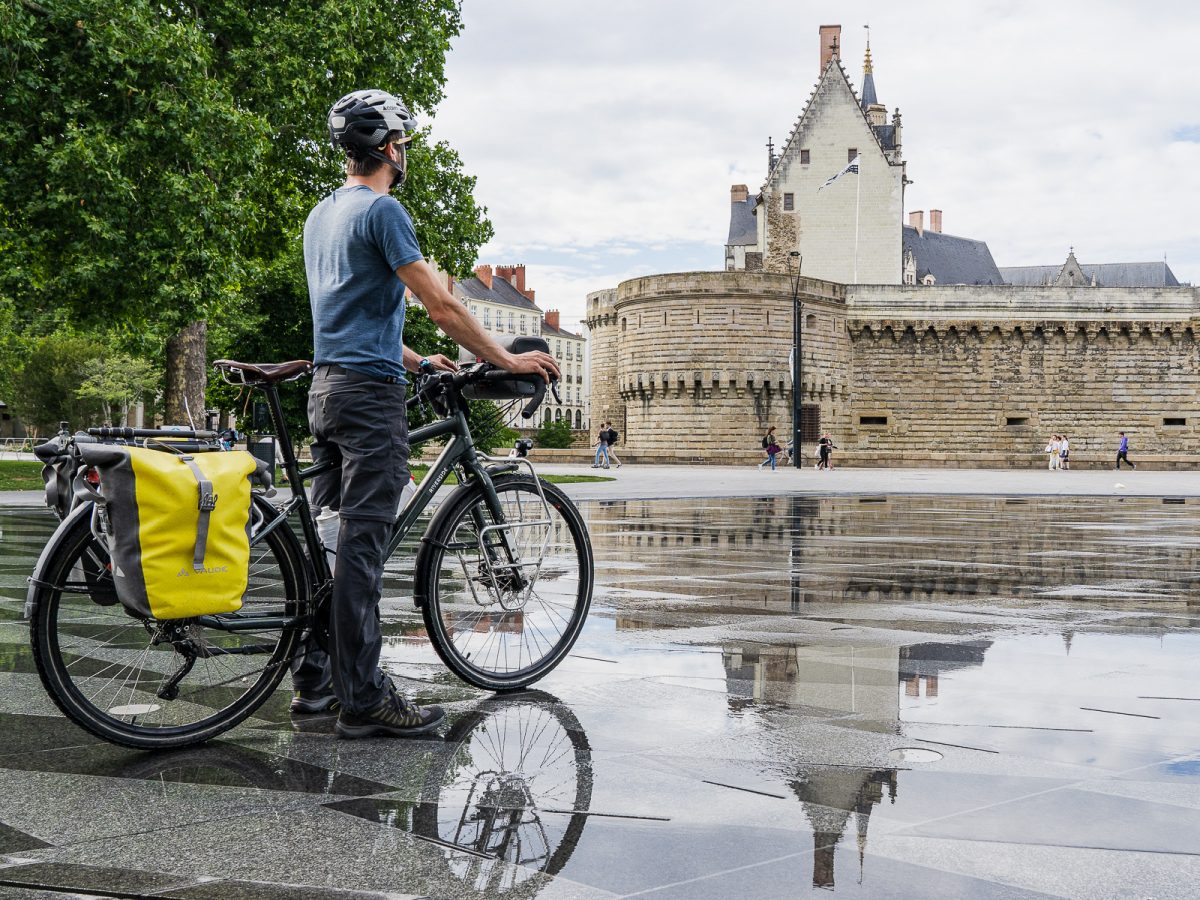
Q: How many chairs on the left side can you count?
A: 0